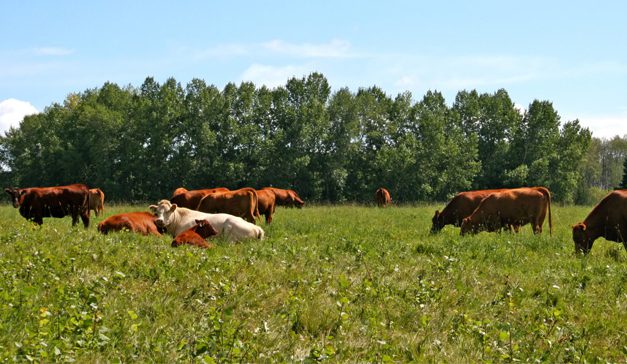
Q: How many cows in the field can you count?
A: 13